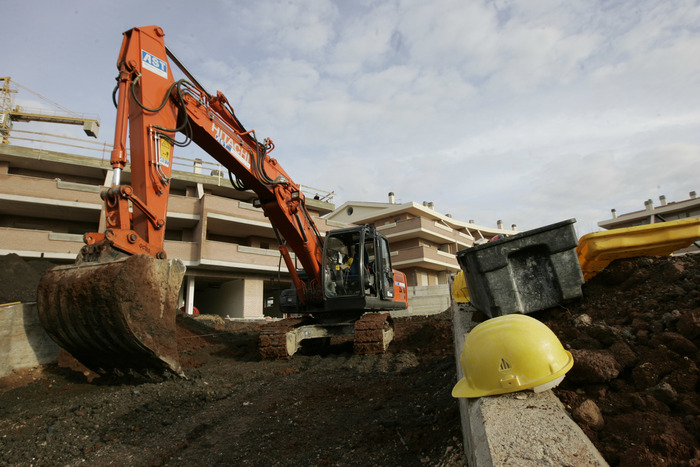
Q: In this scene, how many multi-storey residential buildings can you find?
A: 3